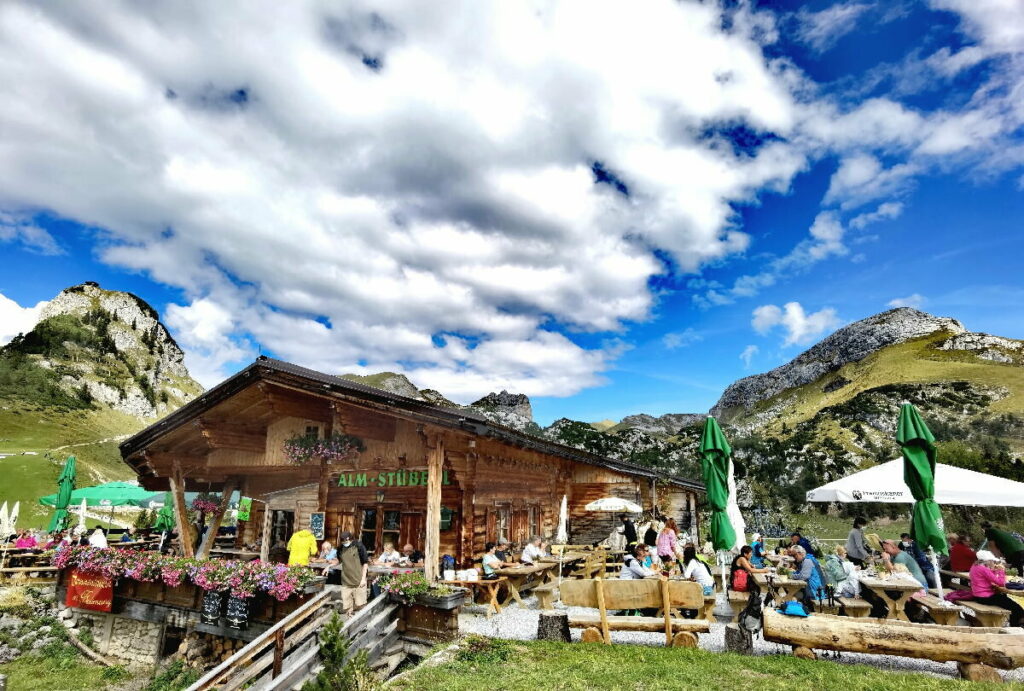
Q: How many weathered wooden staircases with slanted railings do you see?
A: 1